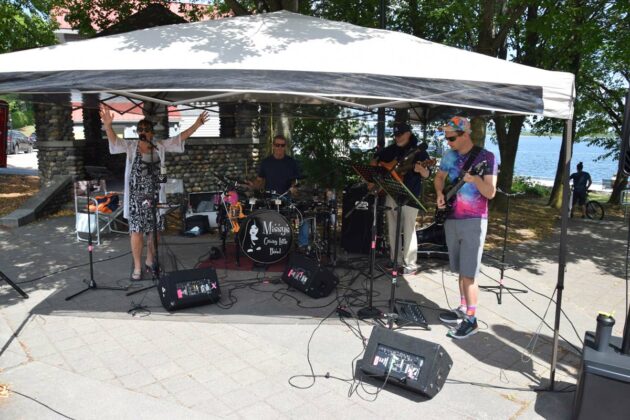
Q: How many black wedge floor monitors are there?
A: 3